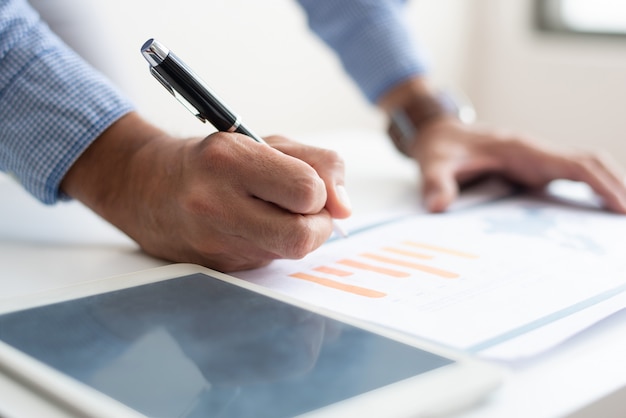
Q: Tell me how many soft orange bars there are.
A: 6